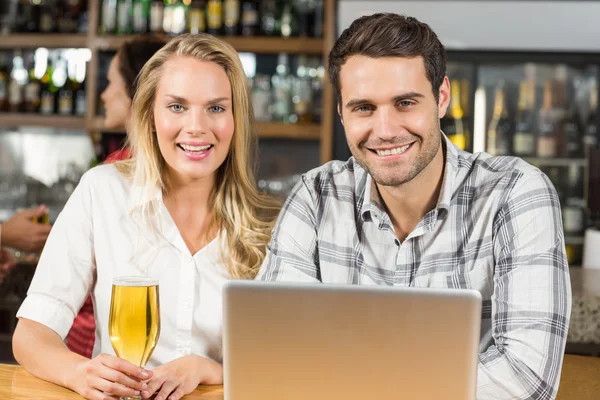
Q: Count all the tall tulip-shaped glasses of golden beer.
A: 1